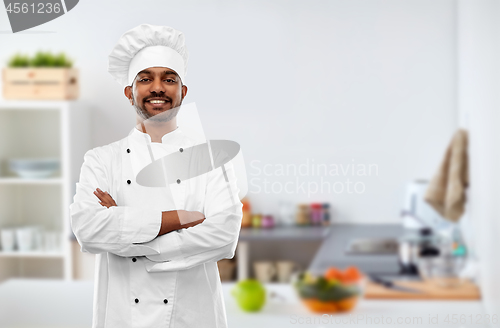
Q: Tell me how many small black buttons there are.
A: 7